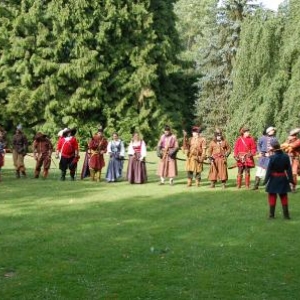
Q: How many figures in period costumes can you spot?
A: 14